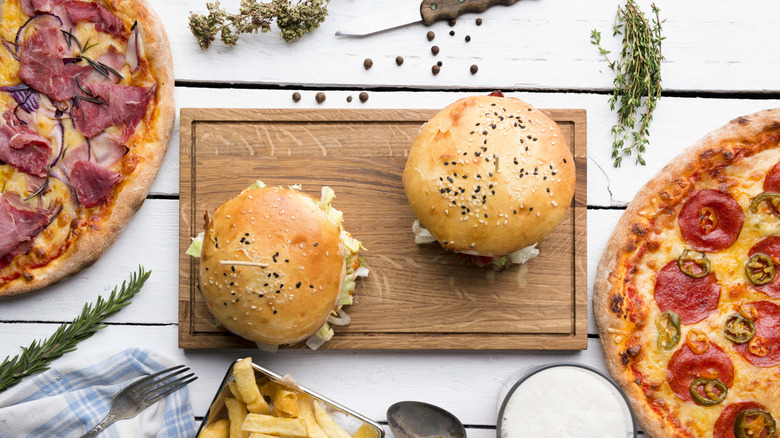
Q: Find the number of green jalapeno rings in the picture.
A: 7